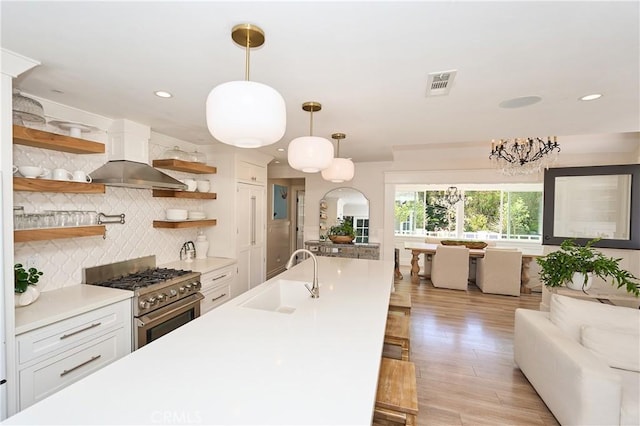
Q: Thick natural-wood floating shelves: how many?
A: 6